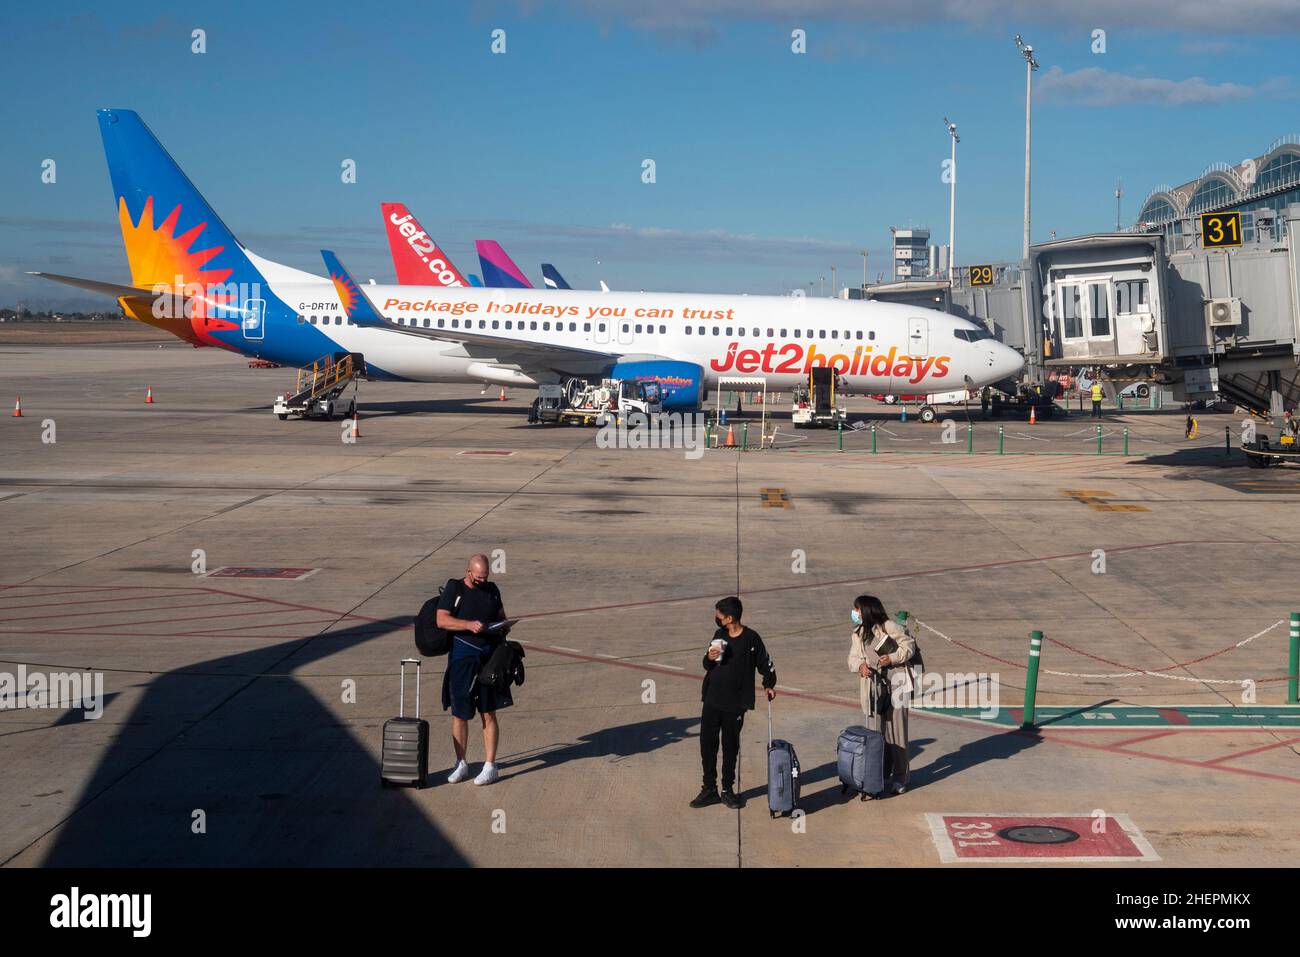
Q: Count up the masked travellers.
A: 3